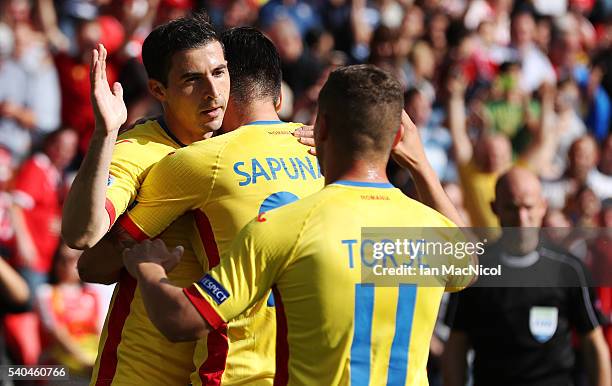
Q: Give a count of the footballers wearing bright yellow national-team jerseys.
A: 3